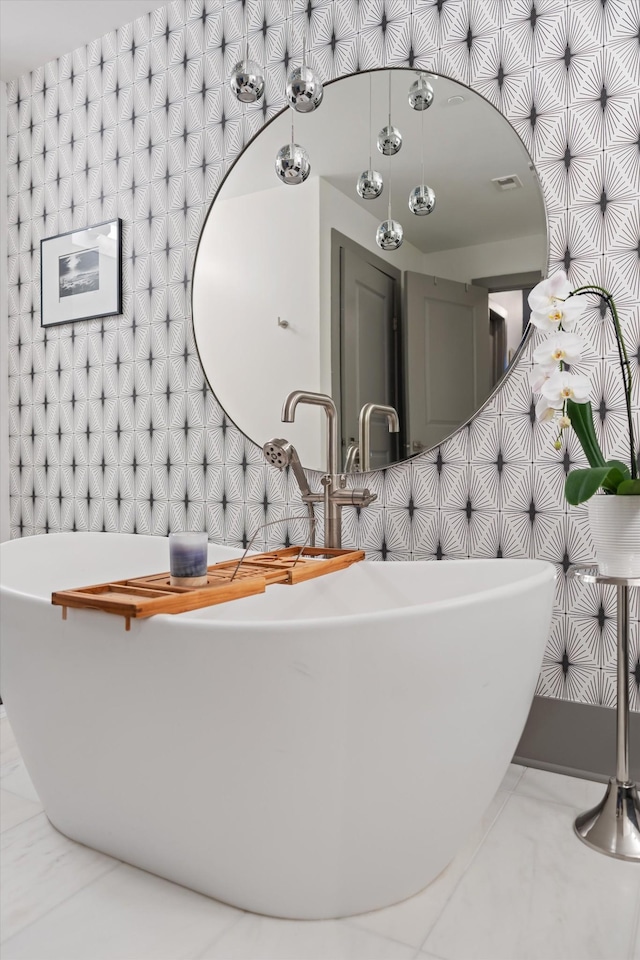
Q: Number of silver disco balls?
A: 8